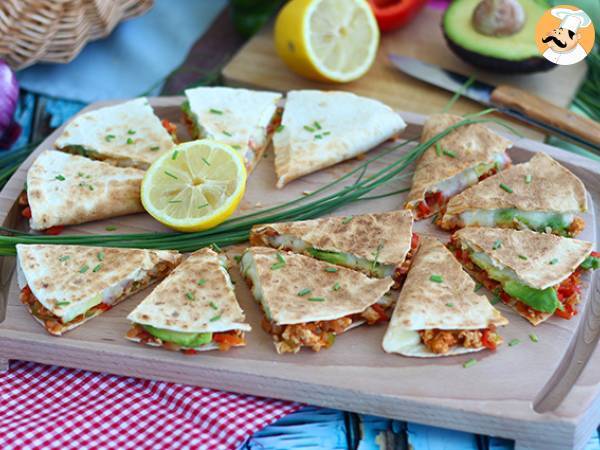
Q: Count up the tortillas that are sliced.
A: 12